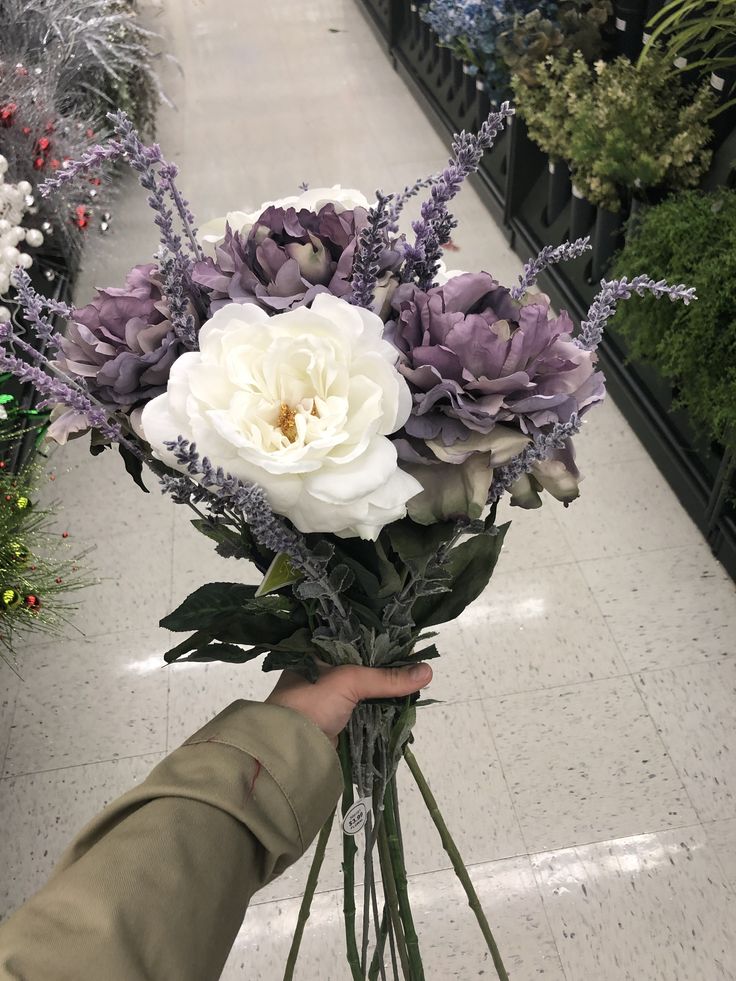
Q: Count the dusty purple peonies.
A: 3